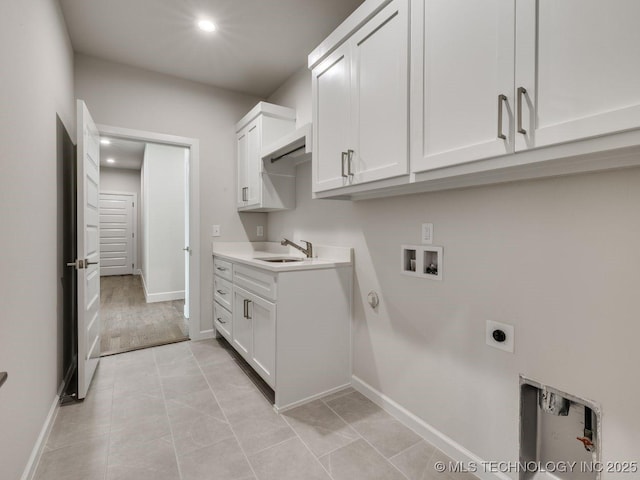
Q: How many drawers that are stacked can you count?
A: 3